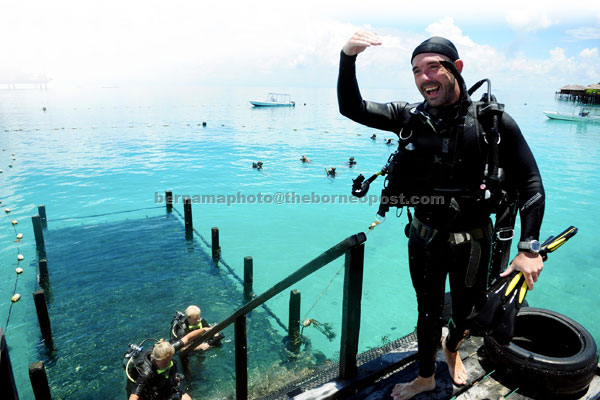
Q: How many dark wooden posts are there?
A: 13